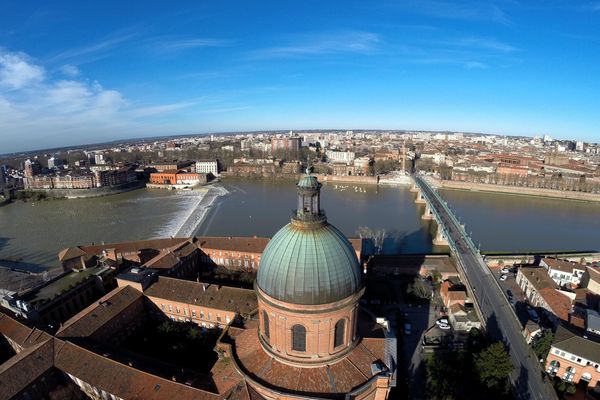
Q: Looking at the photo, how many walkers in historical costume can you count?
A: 0